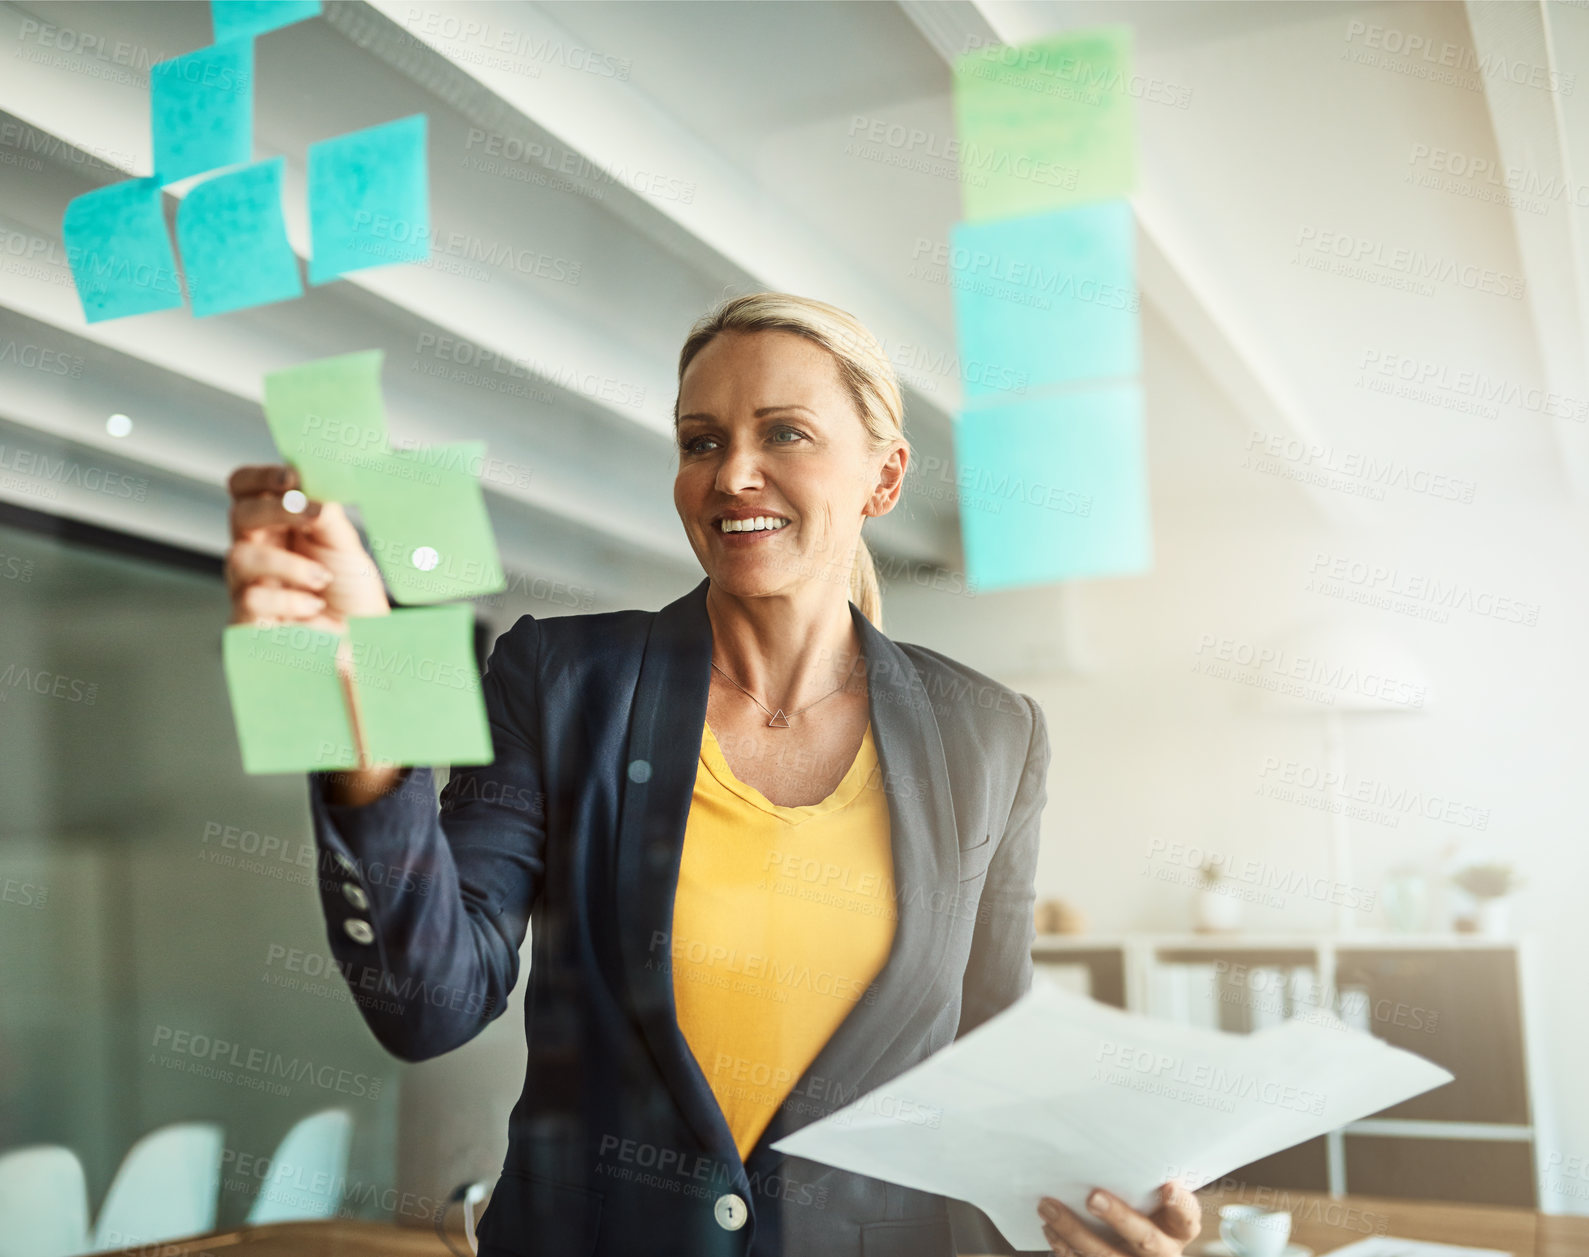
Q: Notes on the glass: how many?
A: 12